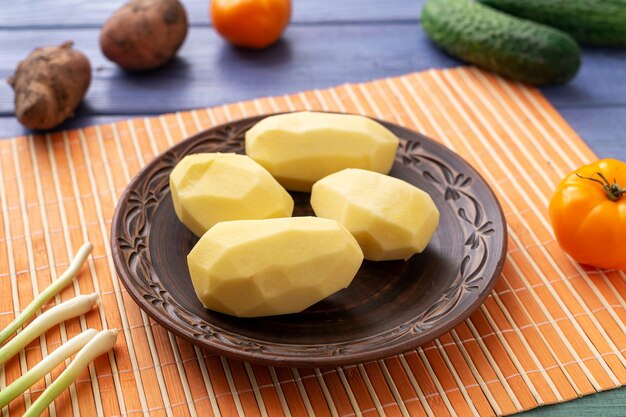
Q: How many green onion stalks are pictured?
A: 4